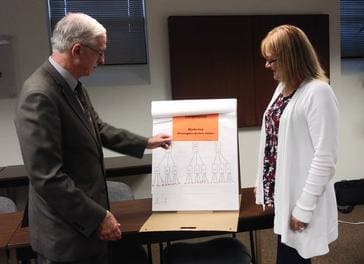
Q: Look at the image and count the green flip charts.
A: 0